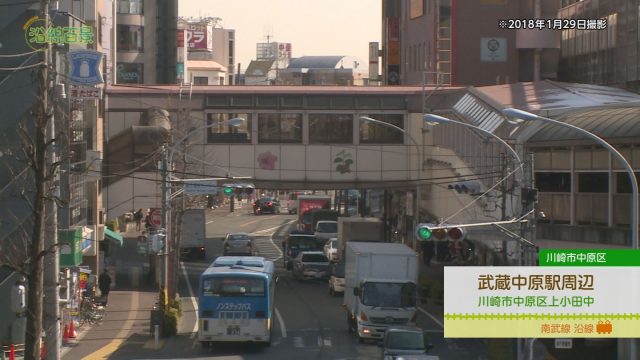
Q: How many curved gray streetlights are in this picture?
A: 4